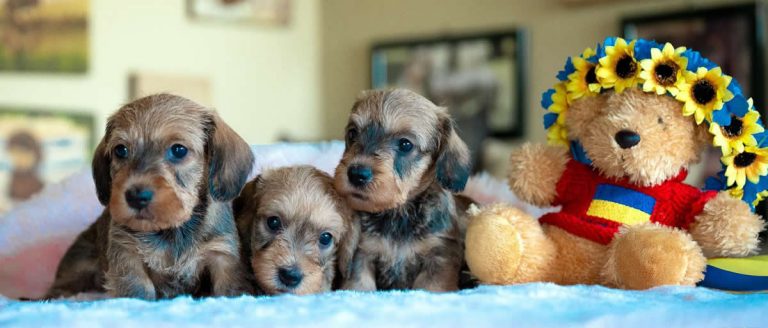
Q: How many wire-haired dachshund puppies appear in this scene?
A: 3